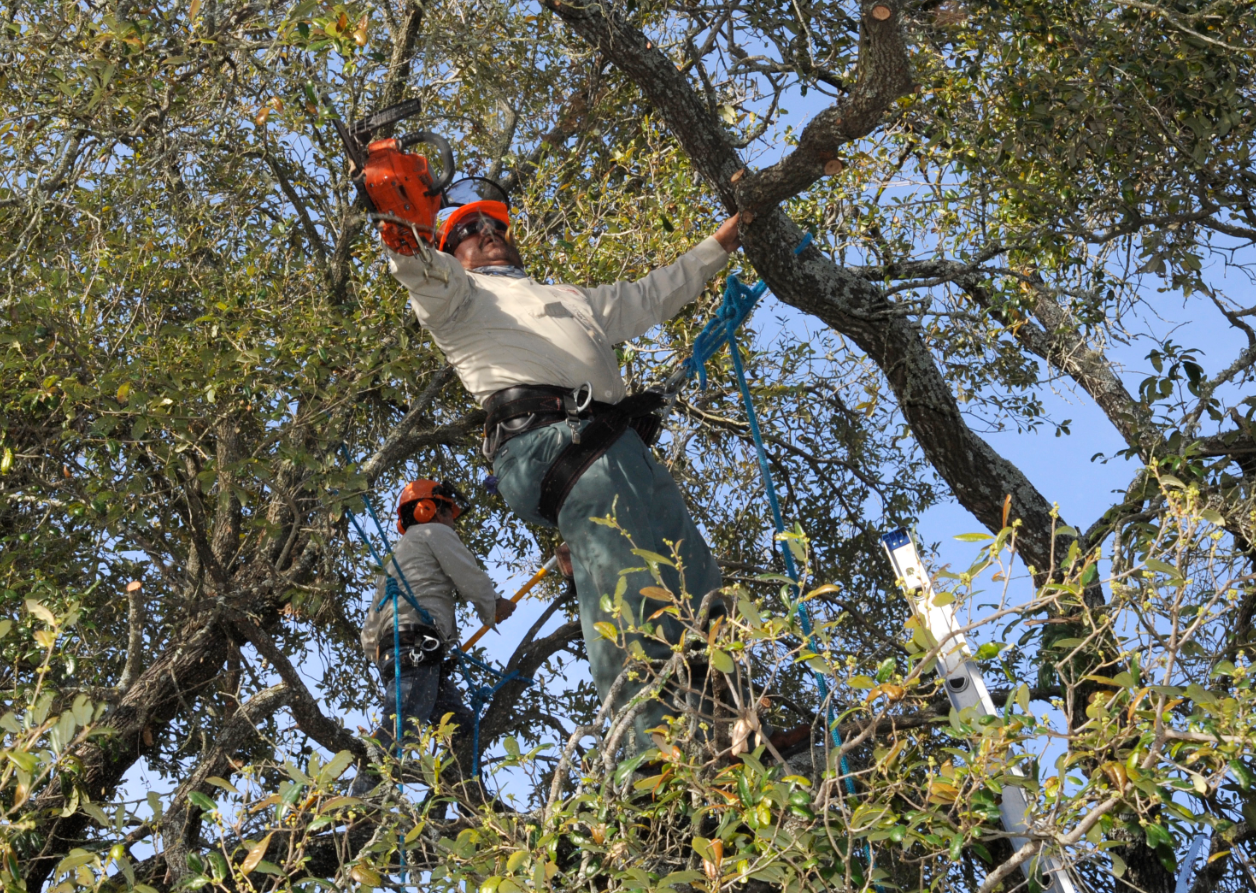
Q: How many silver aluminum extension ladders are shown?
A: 1